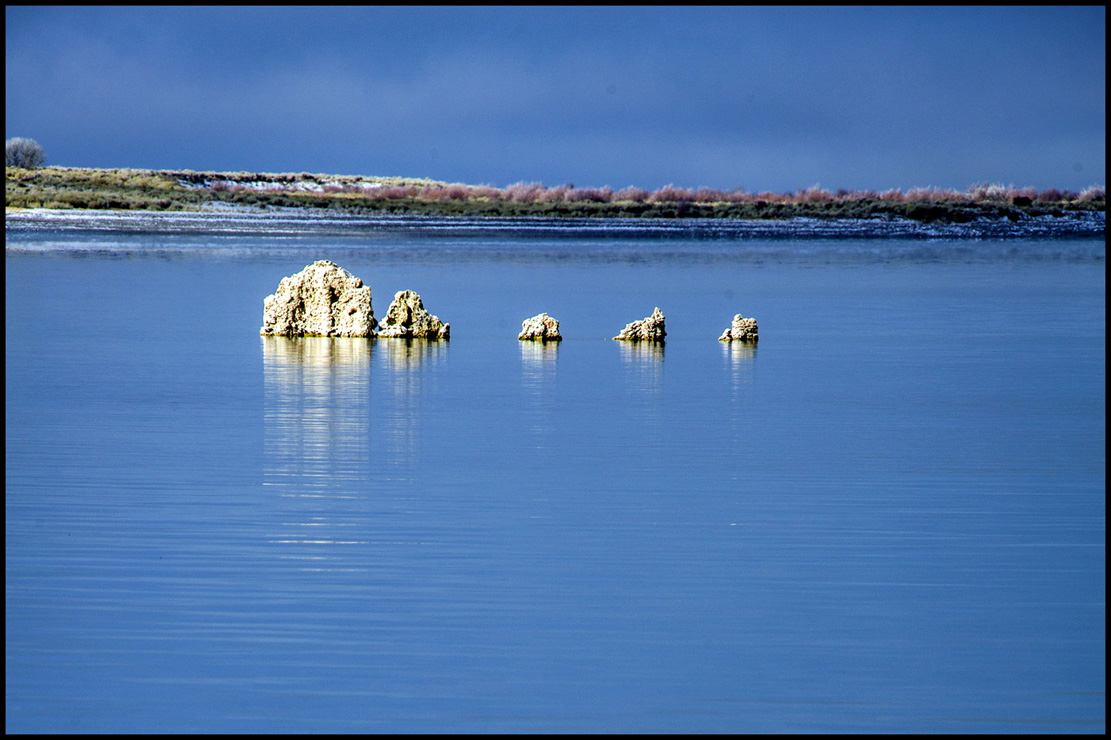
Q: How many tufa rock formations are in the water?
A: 5